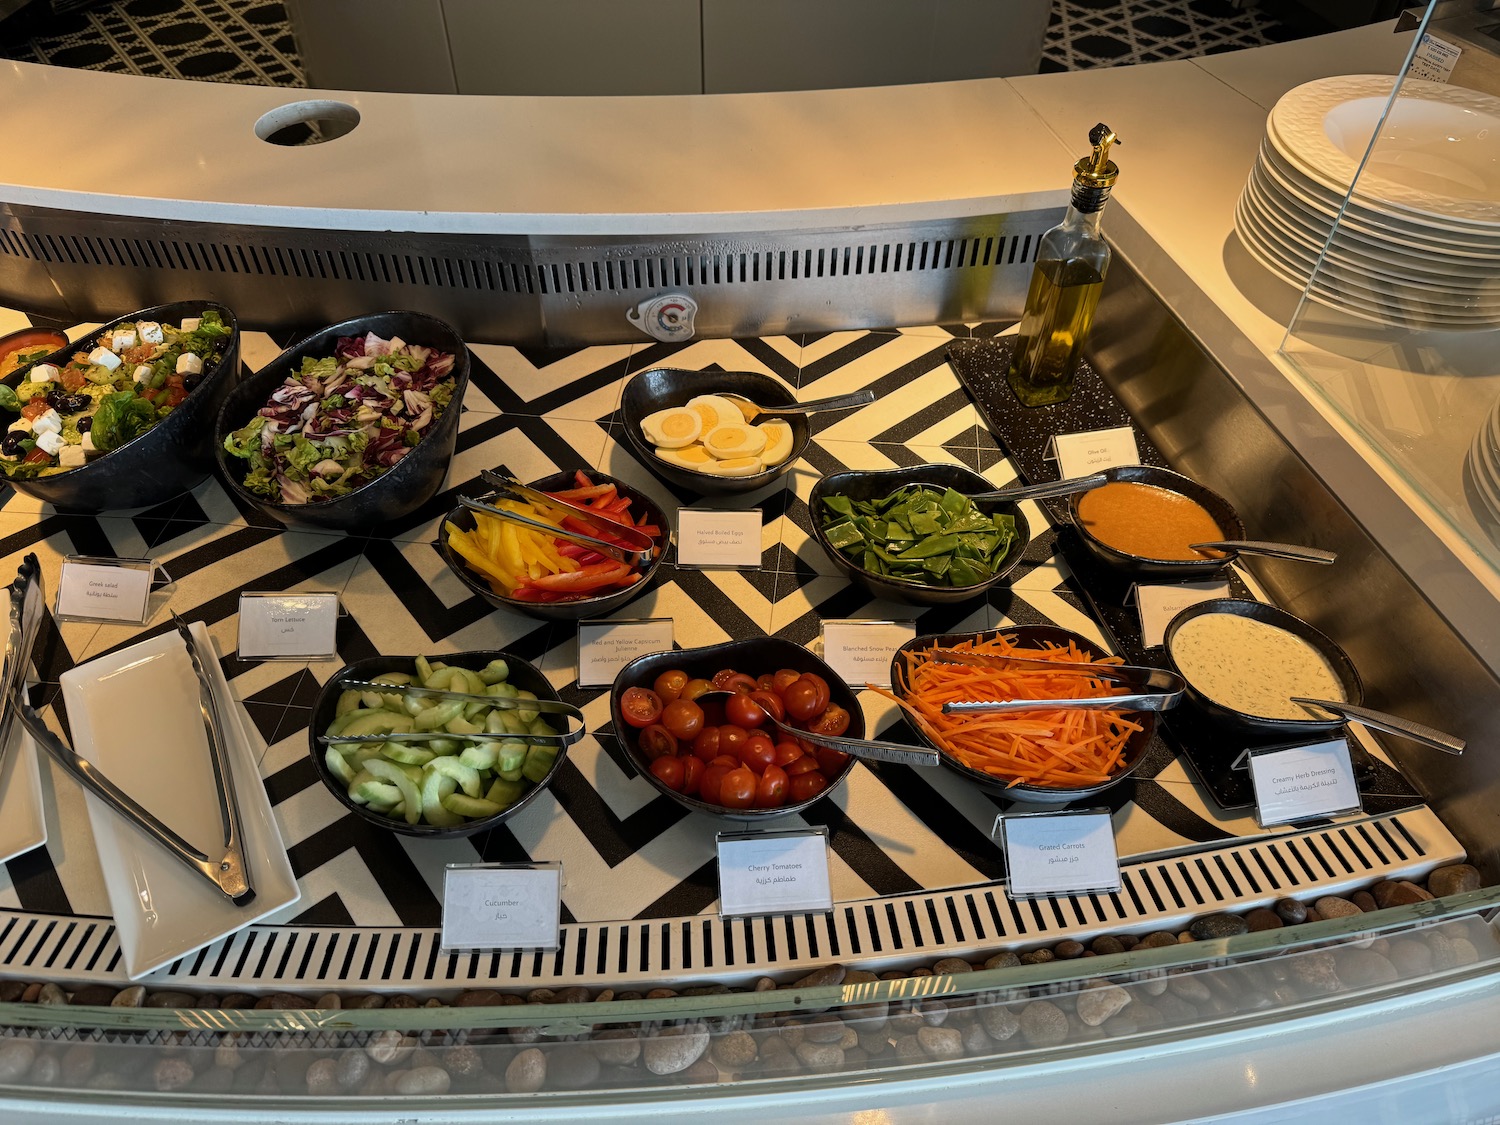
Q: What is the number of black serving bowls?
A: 10